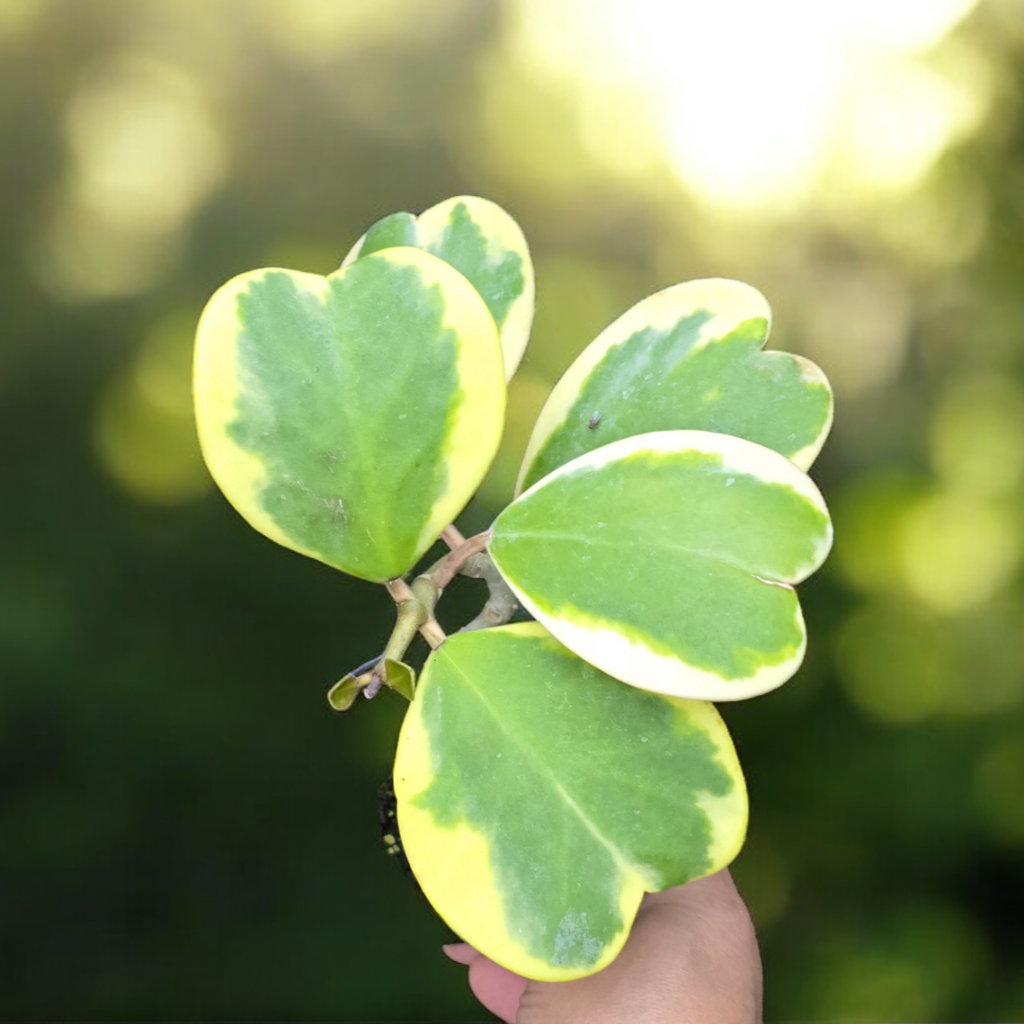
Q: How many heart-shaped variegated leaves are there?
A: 5